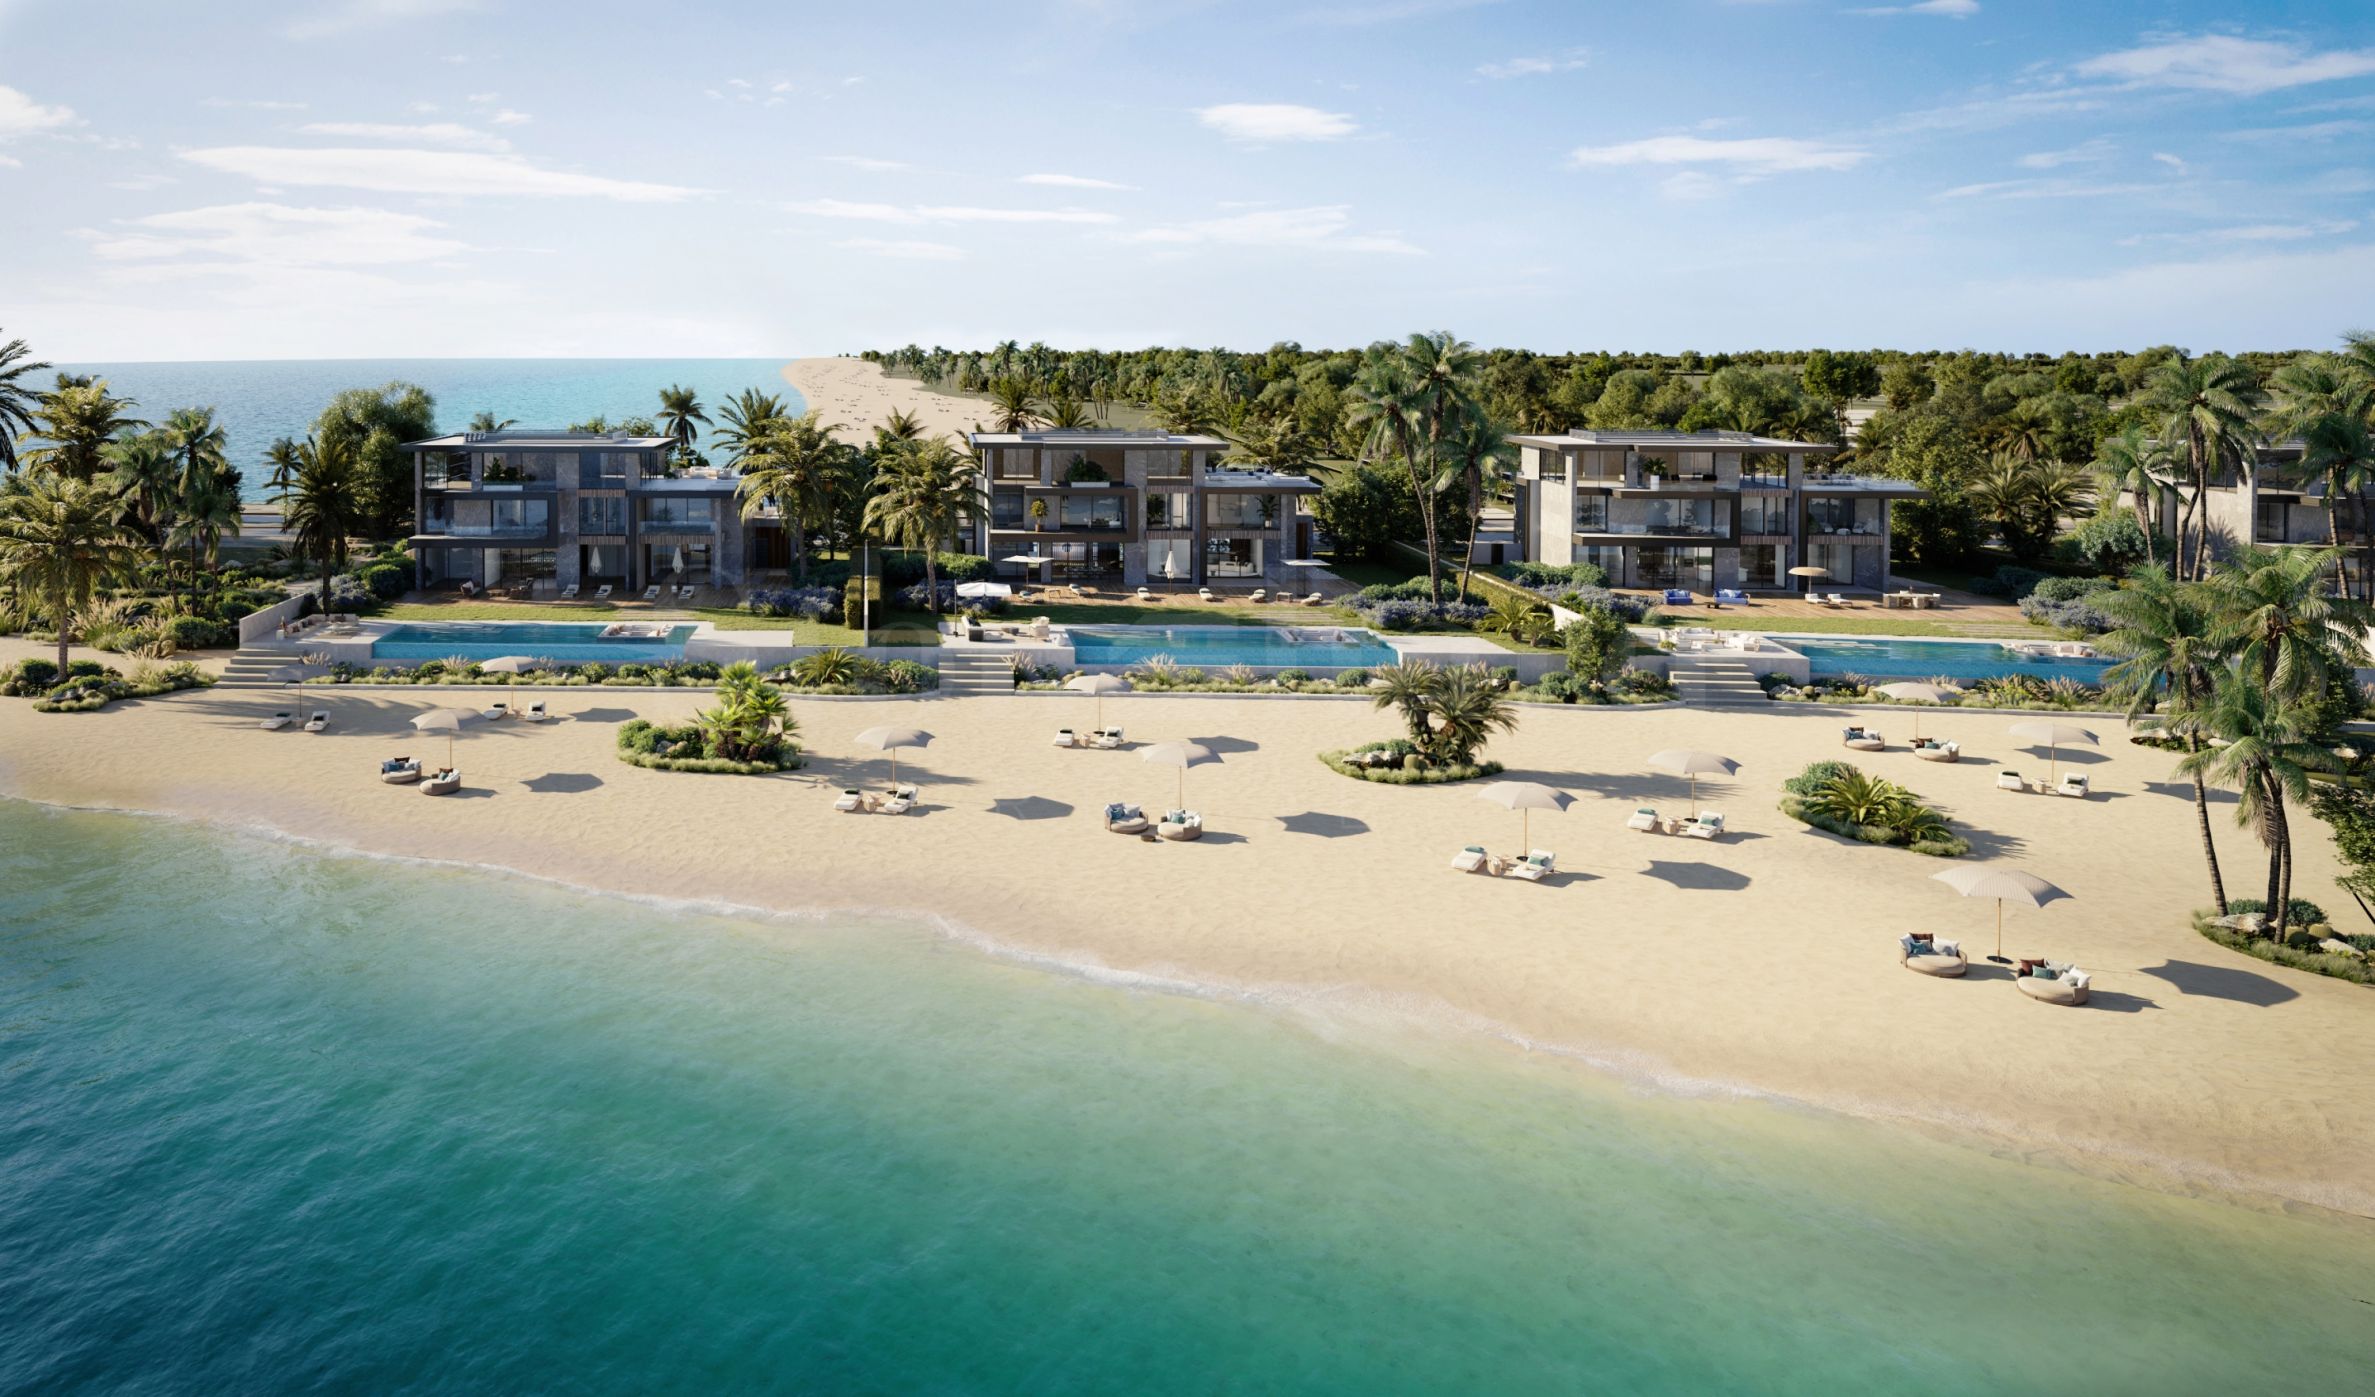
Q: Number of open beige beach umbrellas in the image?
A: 11